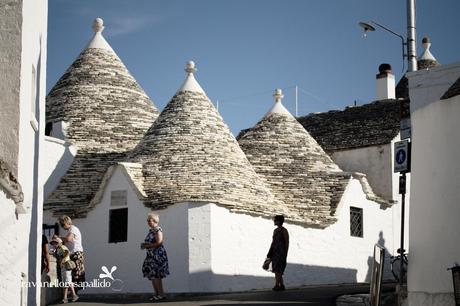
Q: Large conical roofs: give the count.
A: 3